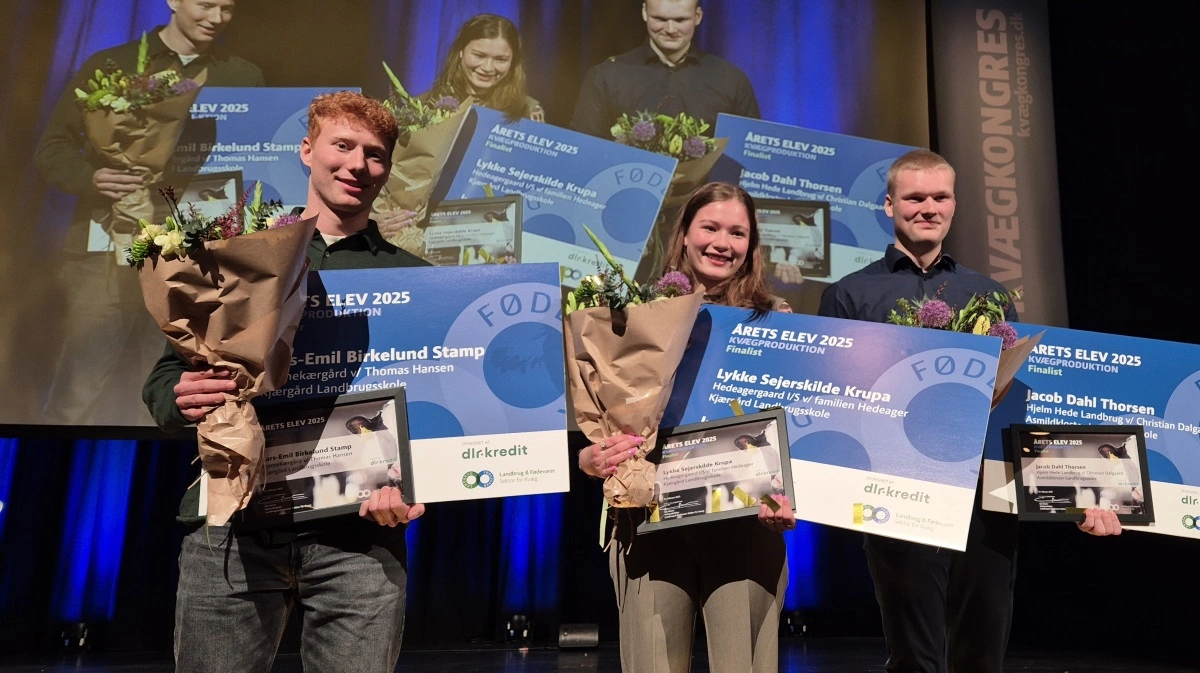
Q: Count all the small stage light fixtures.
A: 3